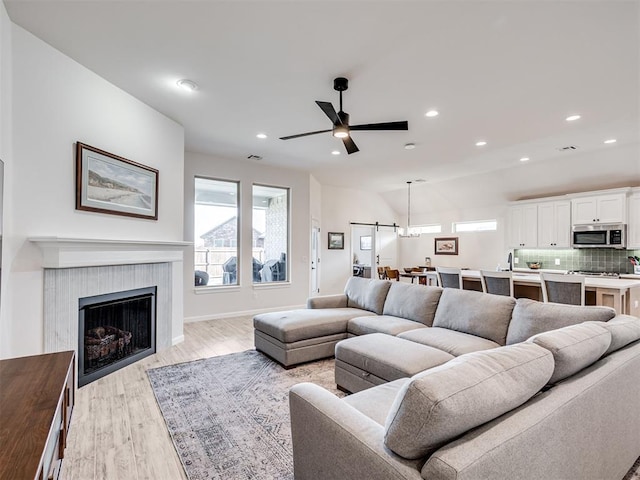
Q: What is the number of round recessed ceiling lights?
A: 8